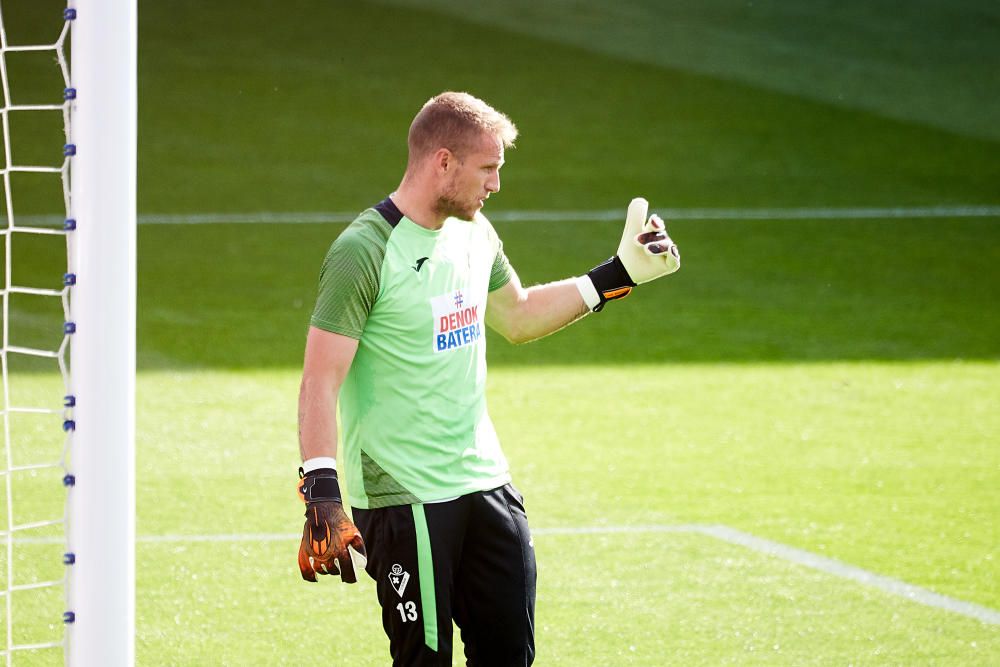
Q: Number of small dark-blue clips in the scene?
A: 11